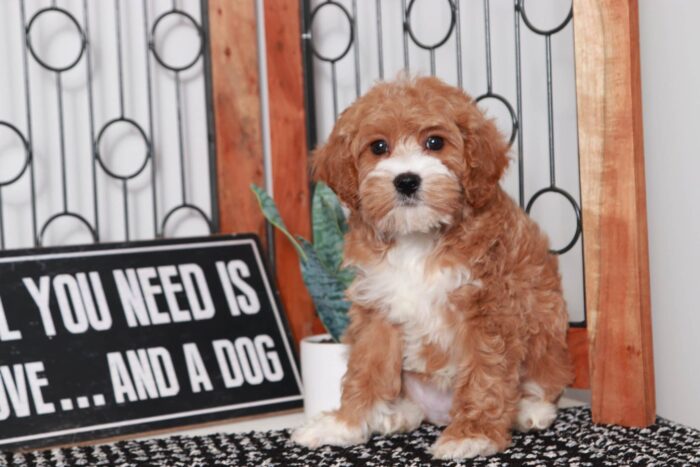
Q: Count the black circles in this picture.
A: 11